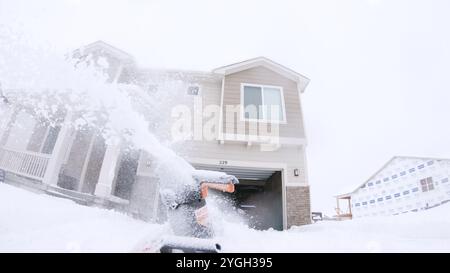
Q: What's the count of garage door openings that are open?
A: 1